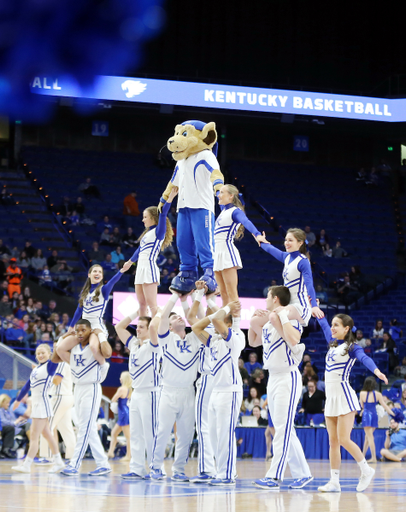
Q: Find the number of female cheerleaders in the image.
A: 6